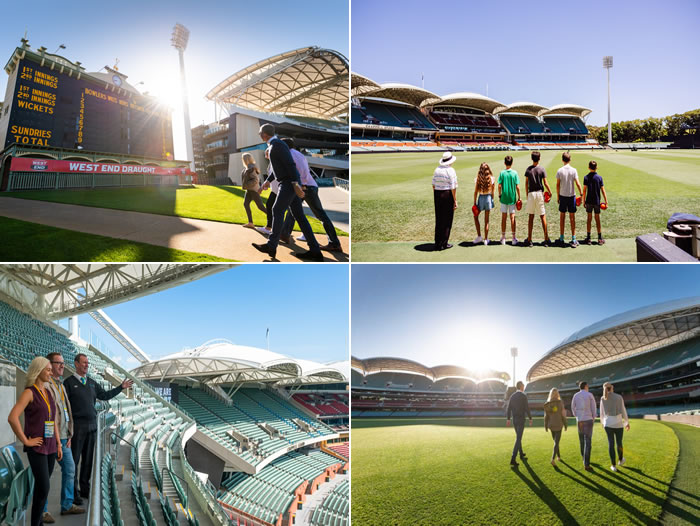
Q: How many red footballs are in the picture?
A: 5